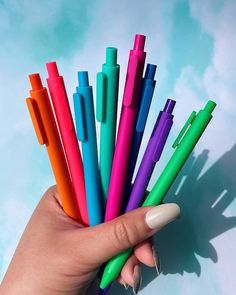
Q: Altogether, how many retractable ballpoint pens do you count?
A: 8